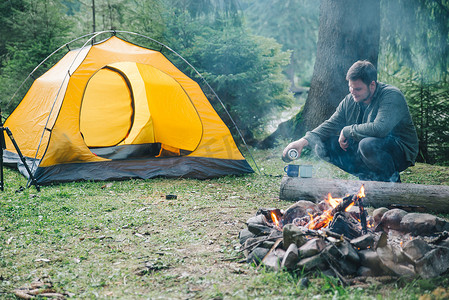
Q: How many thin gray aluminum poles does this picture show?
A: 2